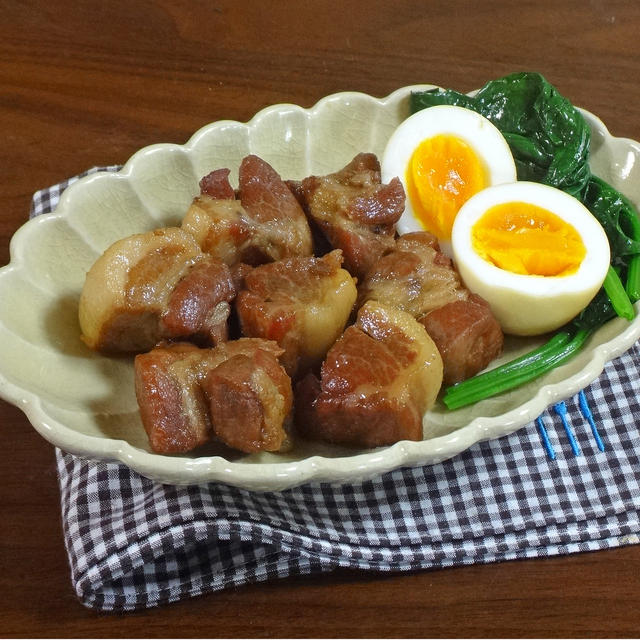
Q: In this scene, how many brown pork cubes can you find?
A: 7